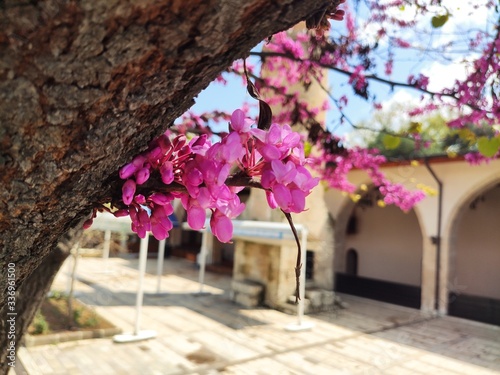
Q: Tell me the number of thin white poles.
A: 5